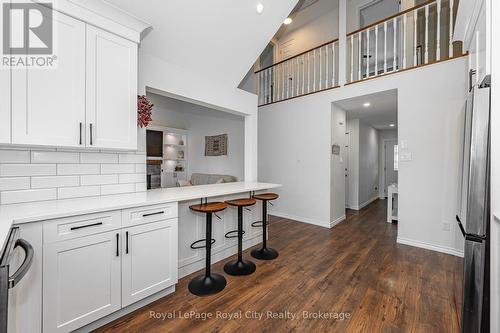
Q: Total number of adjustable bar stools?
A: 3